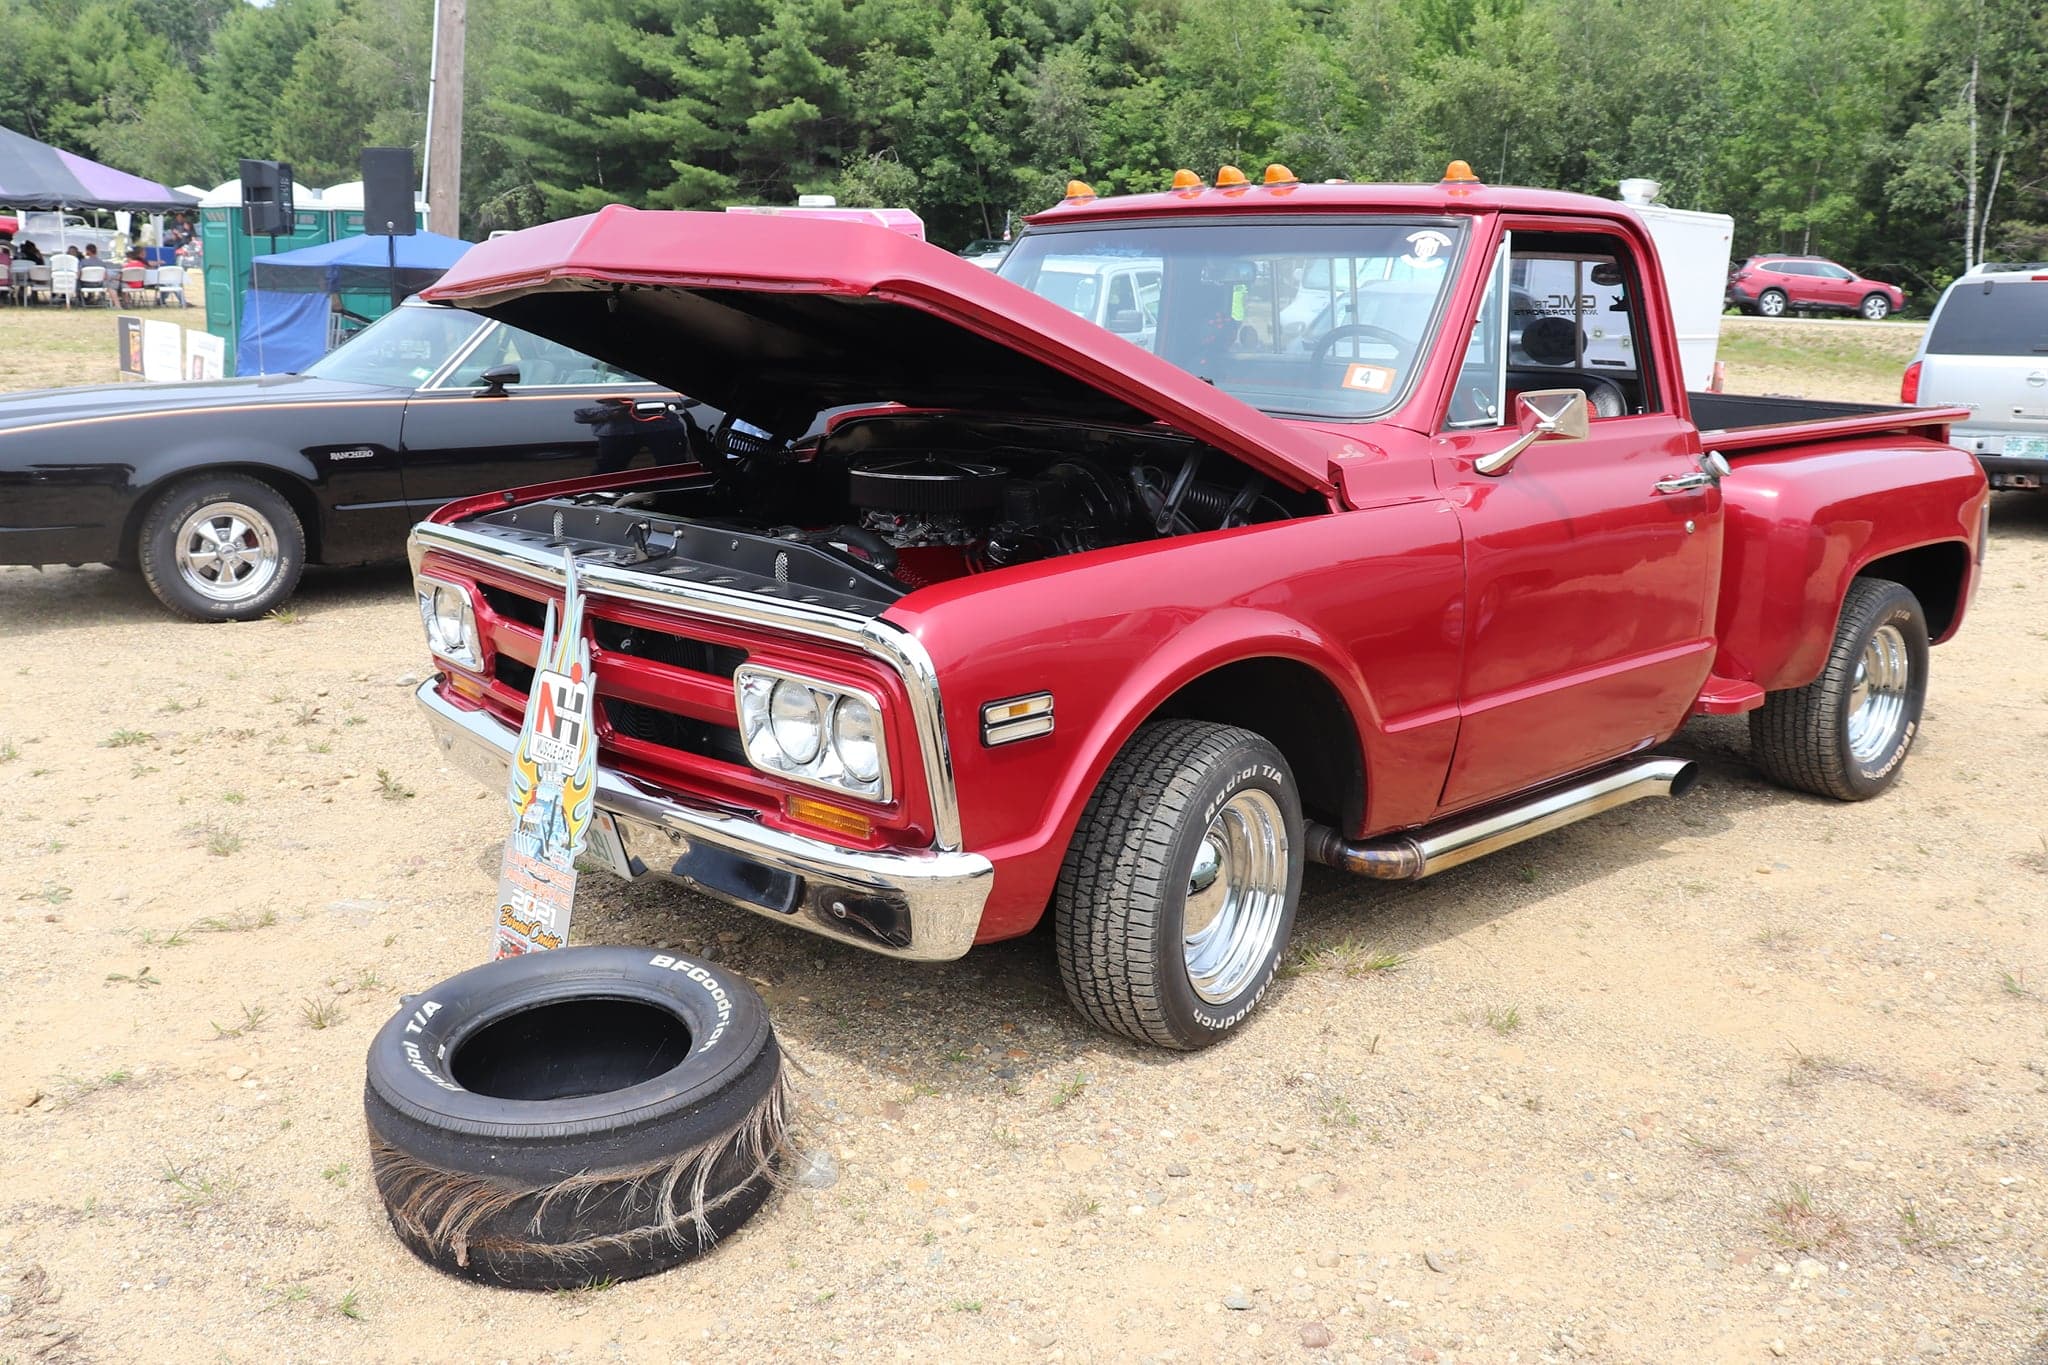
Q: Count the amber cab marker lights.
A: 5